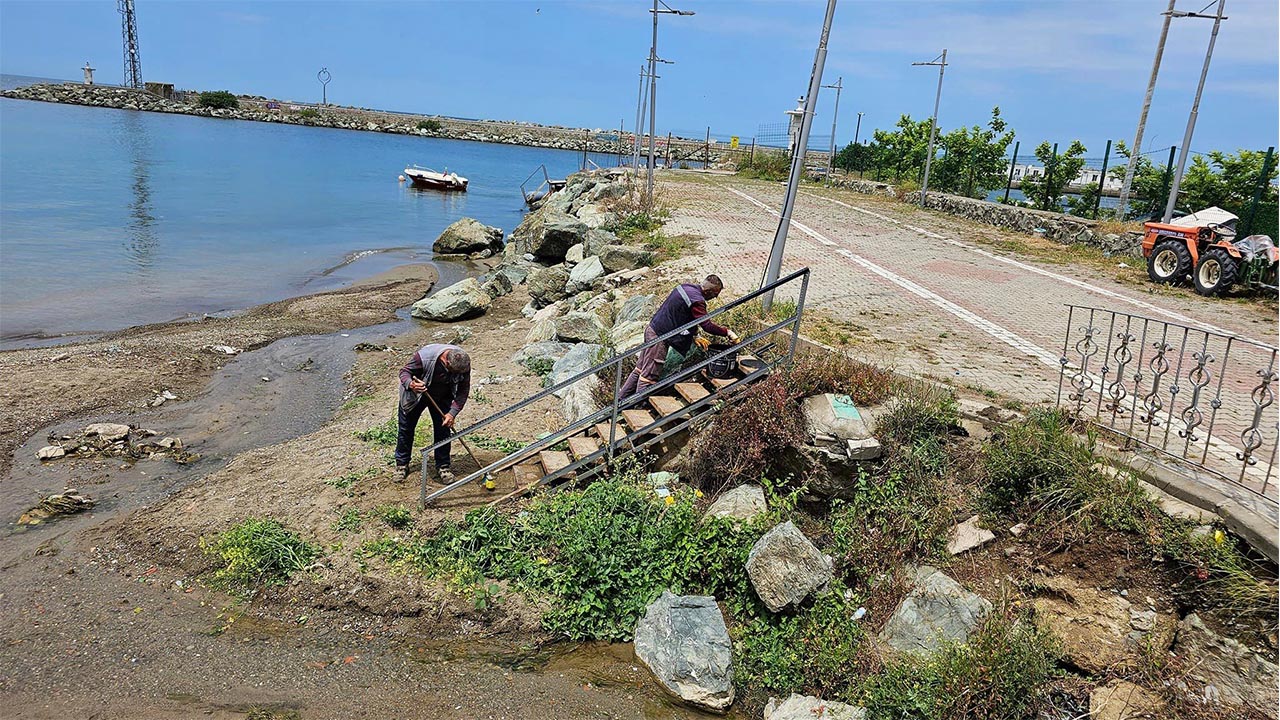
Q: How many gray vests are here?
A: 1